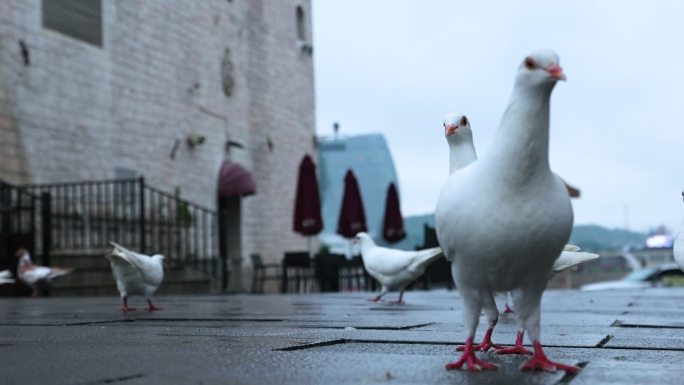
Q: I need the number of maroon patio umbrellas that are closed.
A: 3